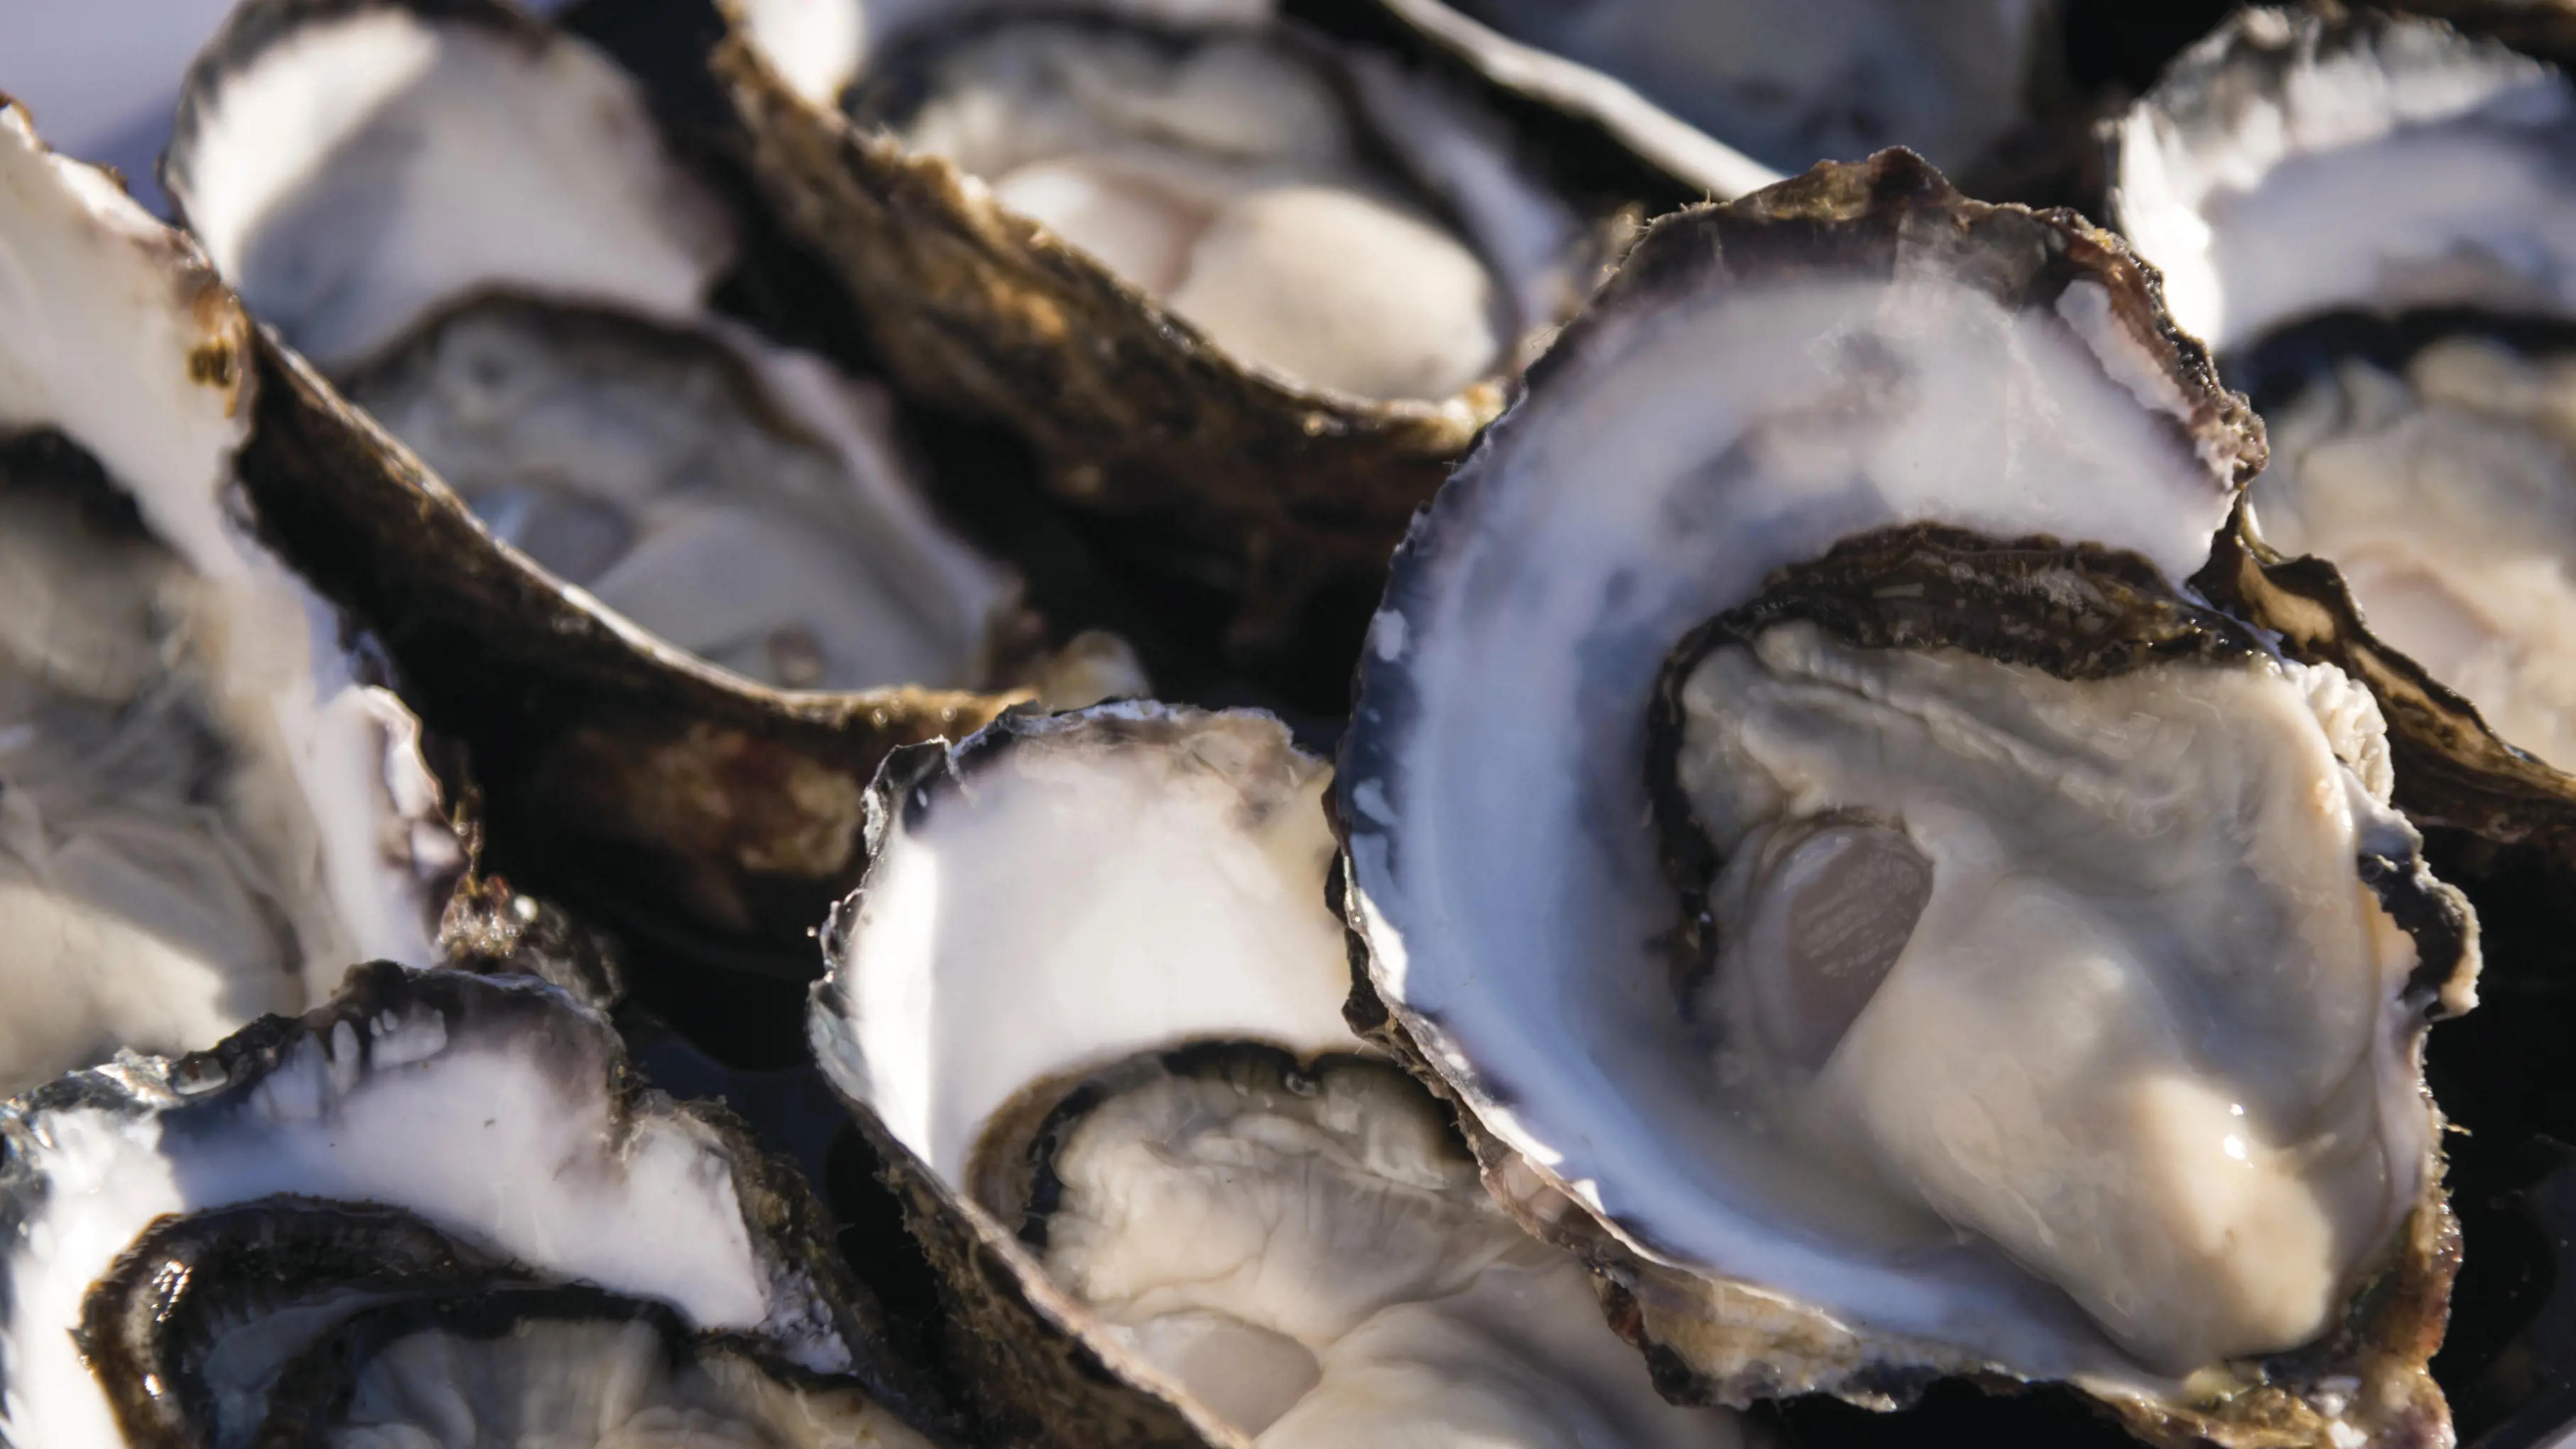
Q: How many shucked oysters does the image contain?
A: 8